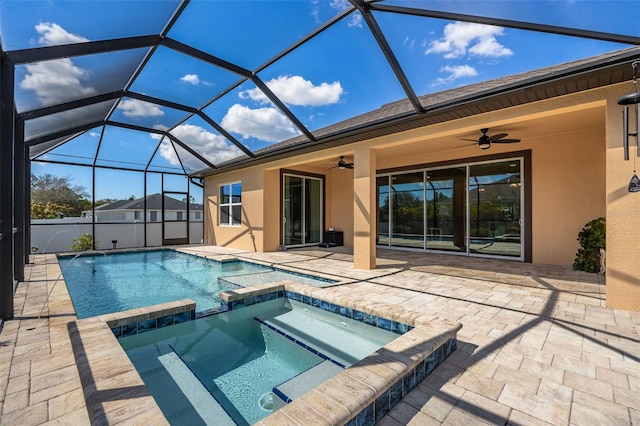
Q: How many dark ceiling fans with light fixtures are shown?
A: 2